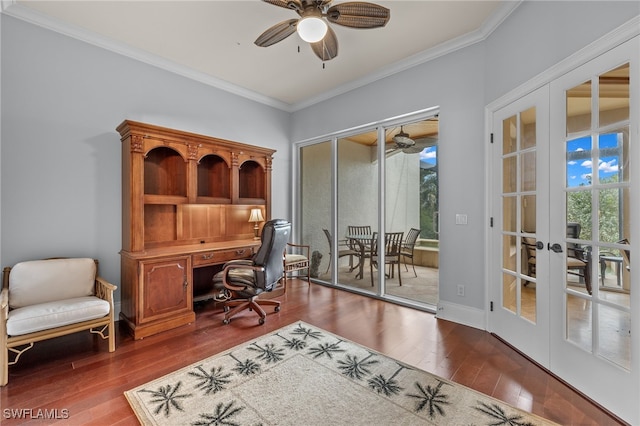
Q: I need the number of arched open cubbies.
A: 3